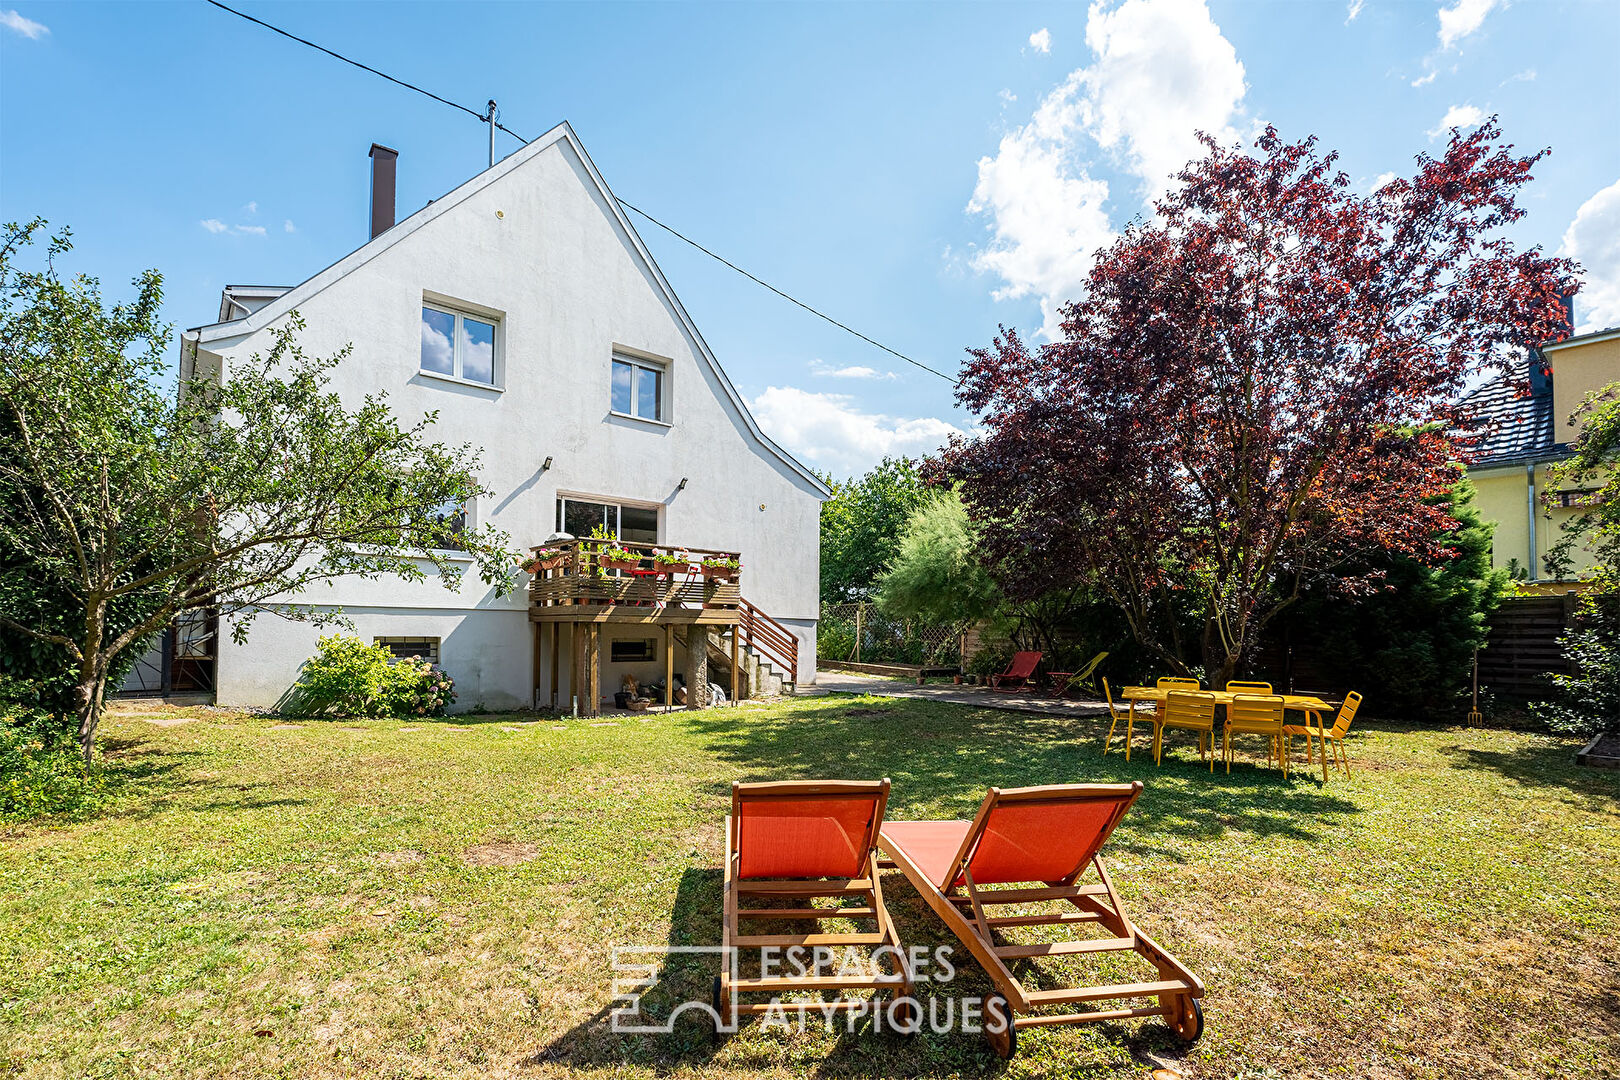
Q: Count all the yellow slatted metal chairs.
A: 6